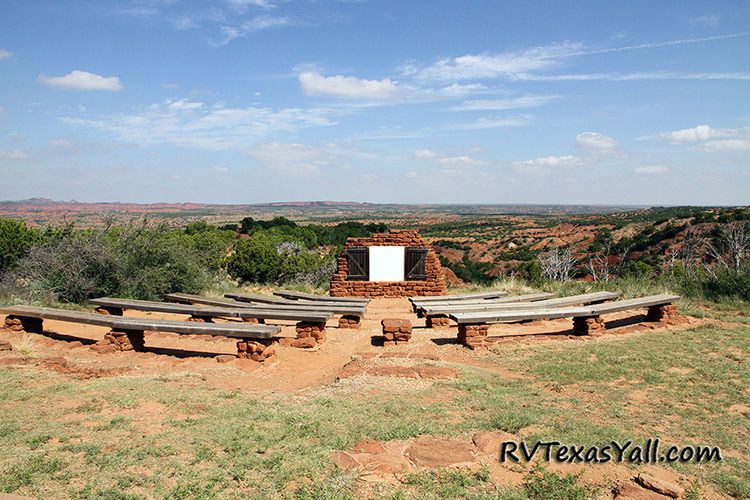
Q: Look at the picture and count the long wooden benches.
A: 9